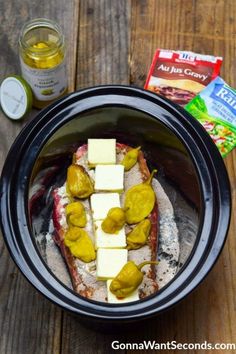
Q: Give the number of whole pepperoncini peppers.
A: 8